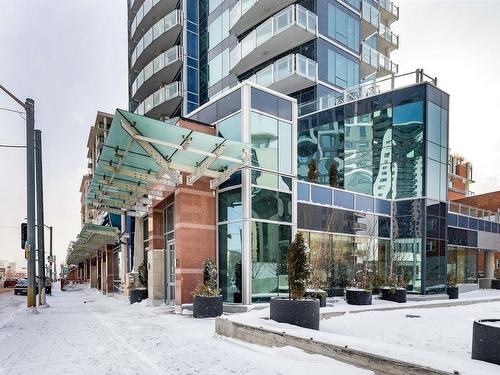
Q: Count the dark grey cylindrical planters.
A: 8